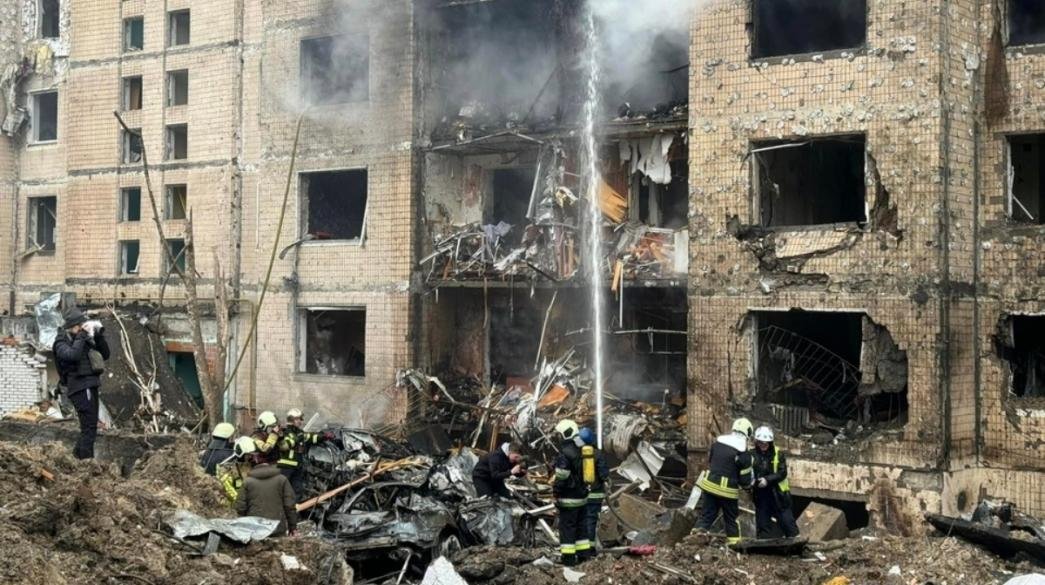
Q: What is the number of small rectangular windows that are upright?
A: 10